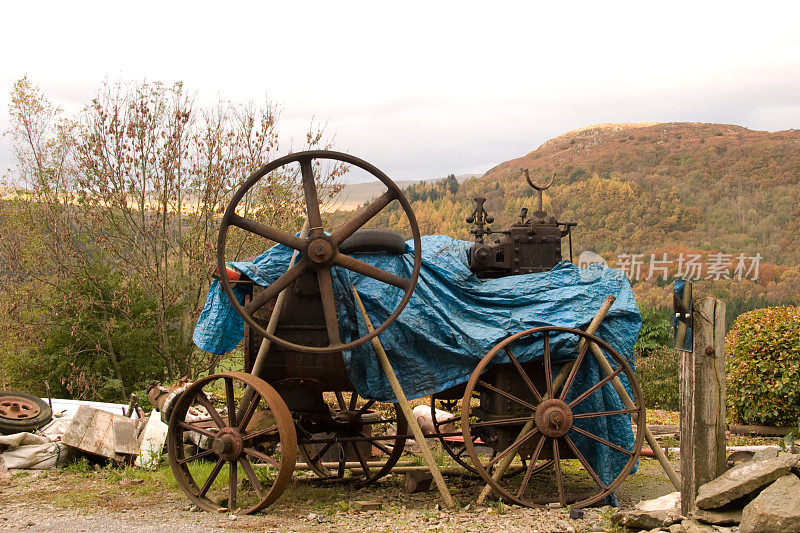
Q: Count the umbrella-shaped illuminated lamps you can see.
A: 0